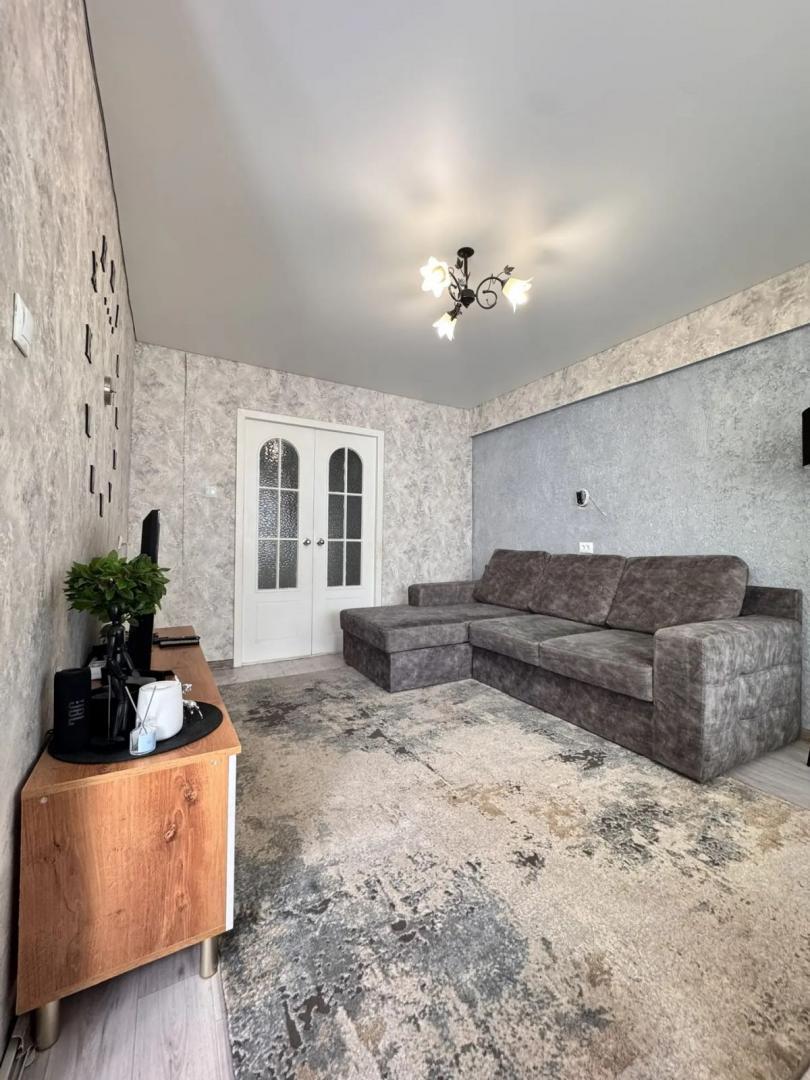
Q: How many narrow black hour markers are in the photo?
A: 12